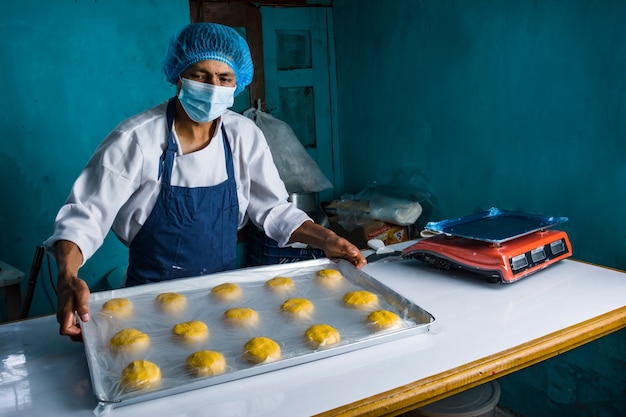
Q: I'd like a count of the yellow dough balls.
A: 15